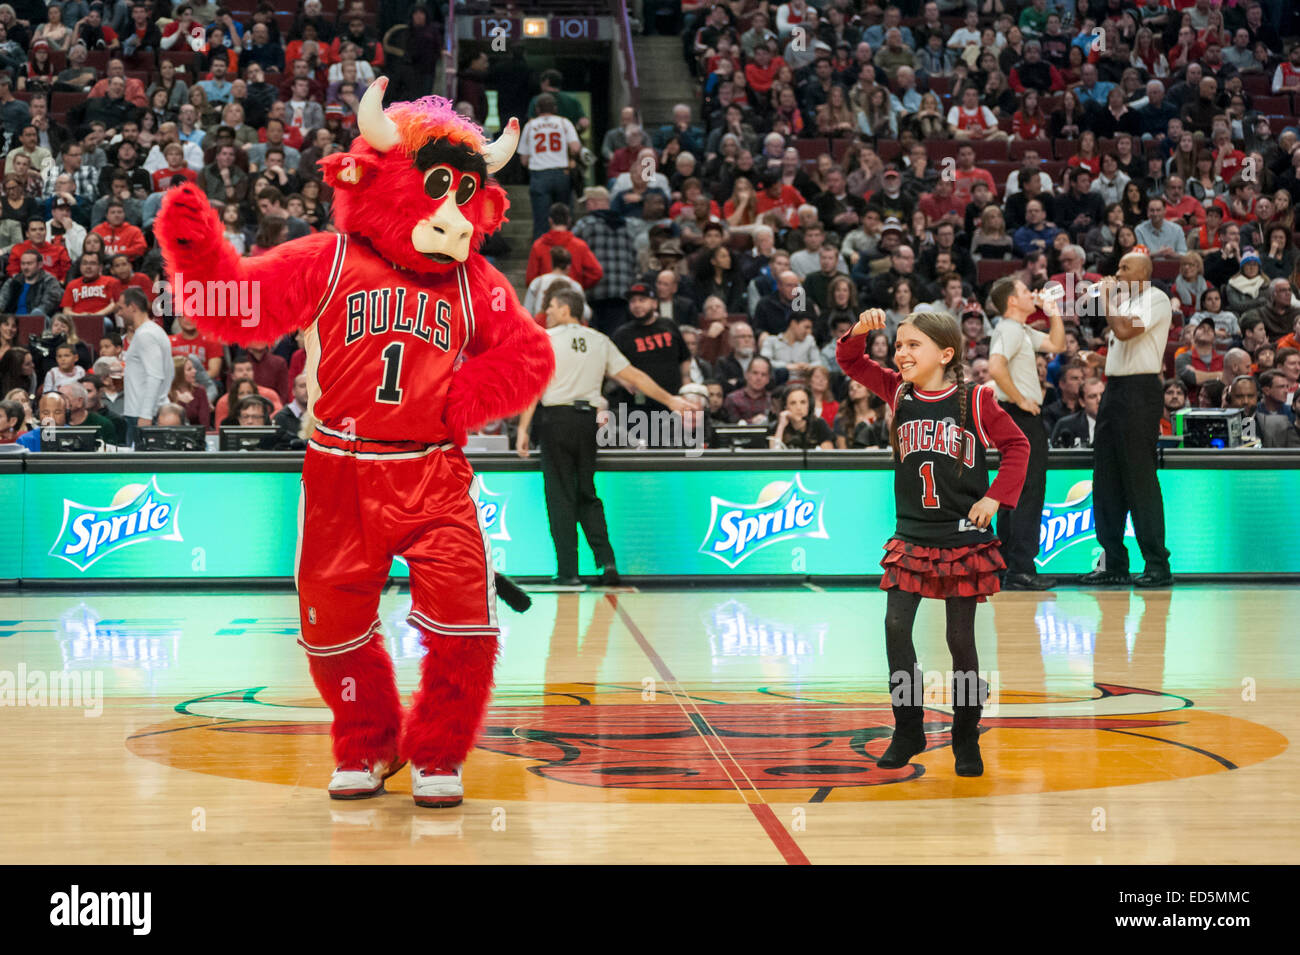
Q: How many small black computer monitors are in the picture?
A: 4